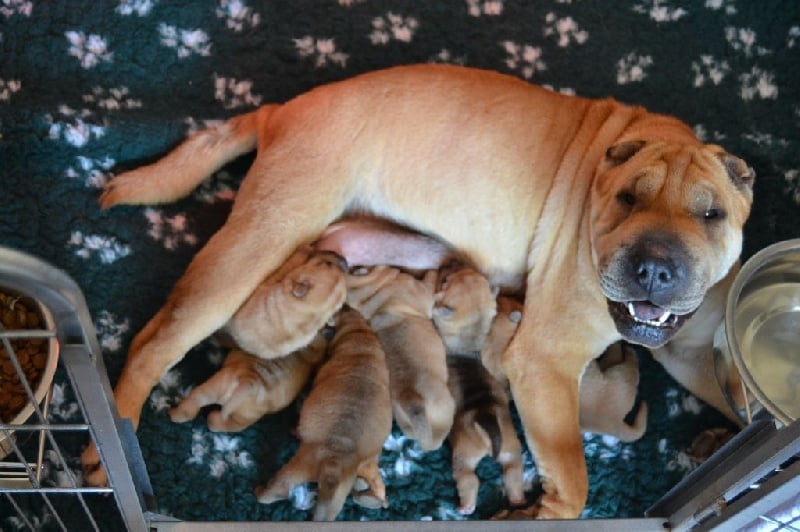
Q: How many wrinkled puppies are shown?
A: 6